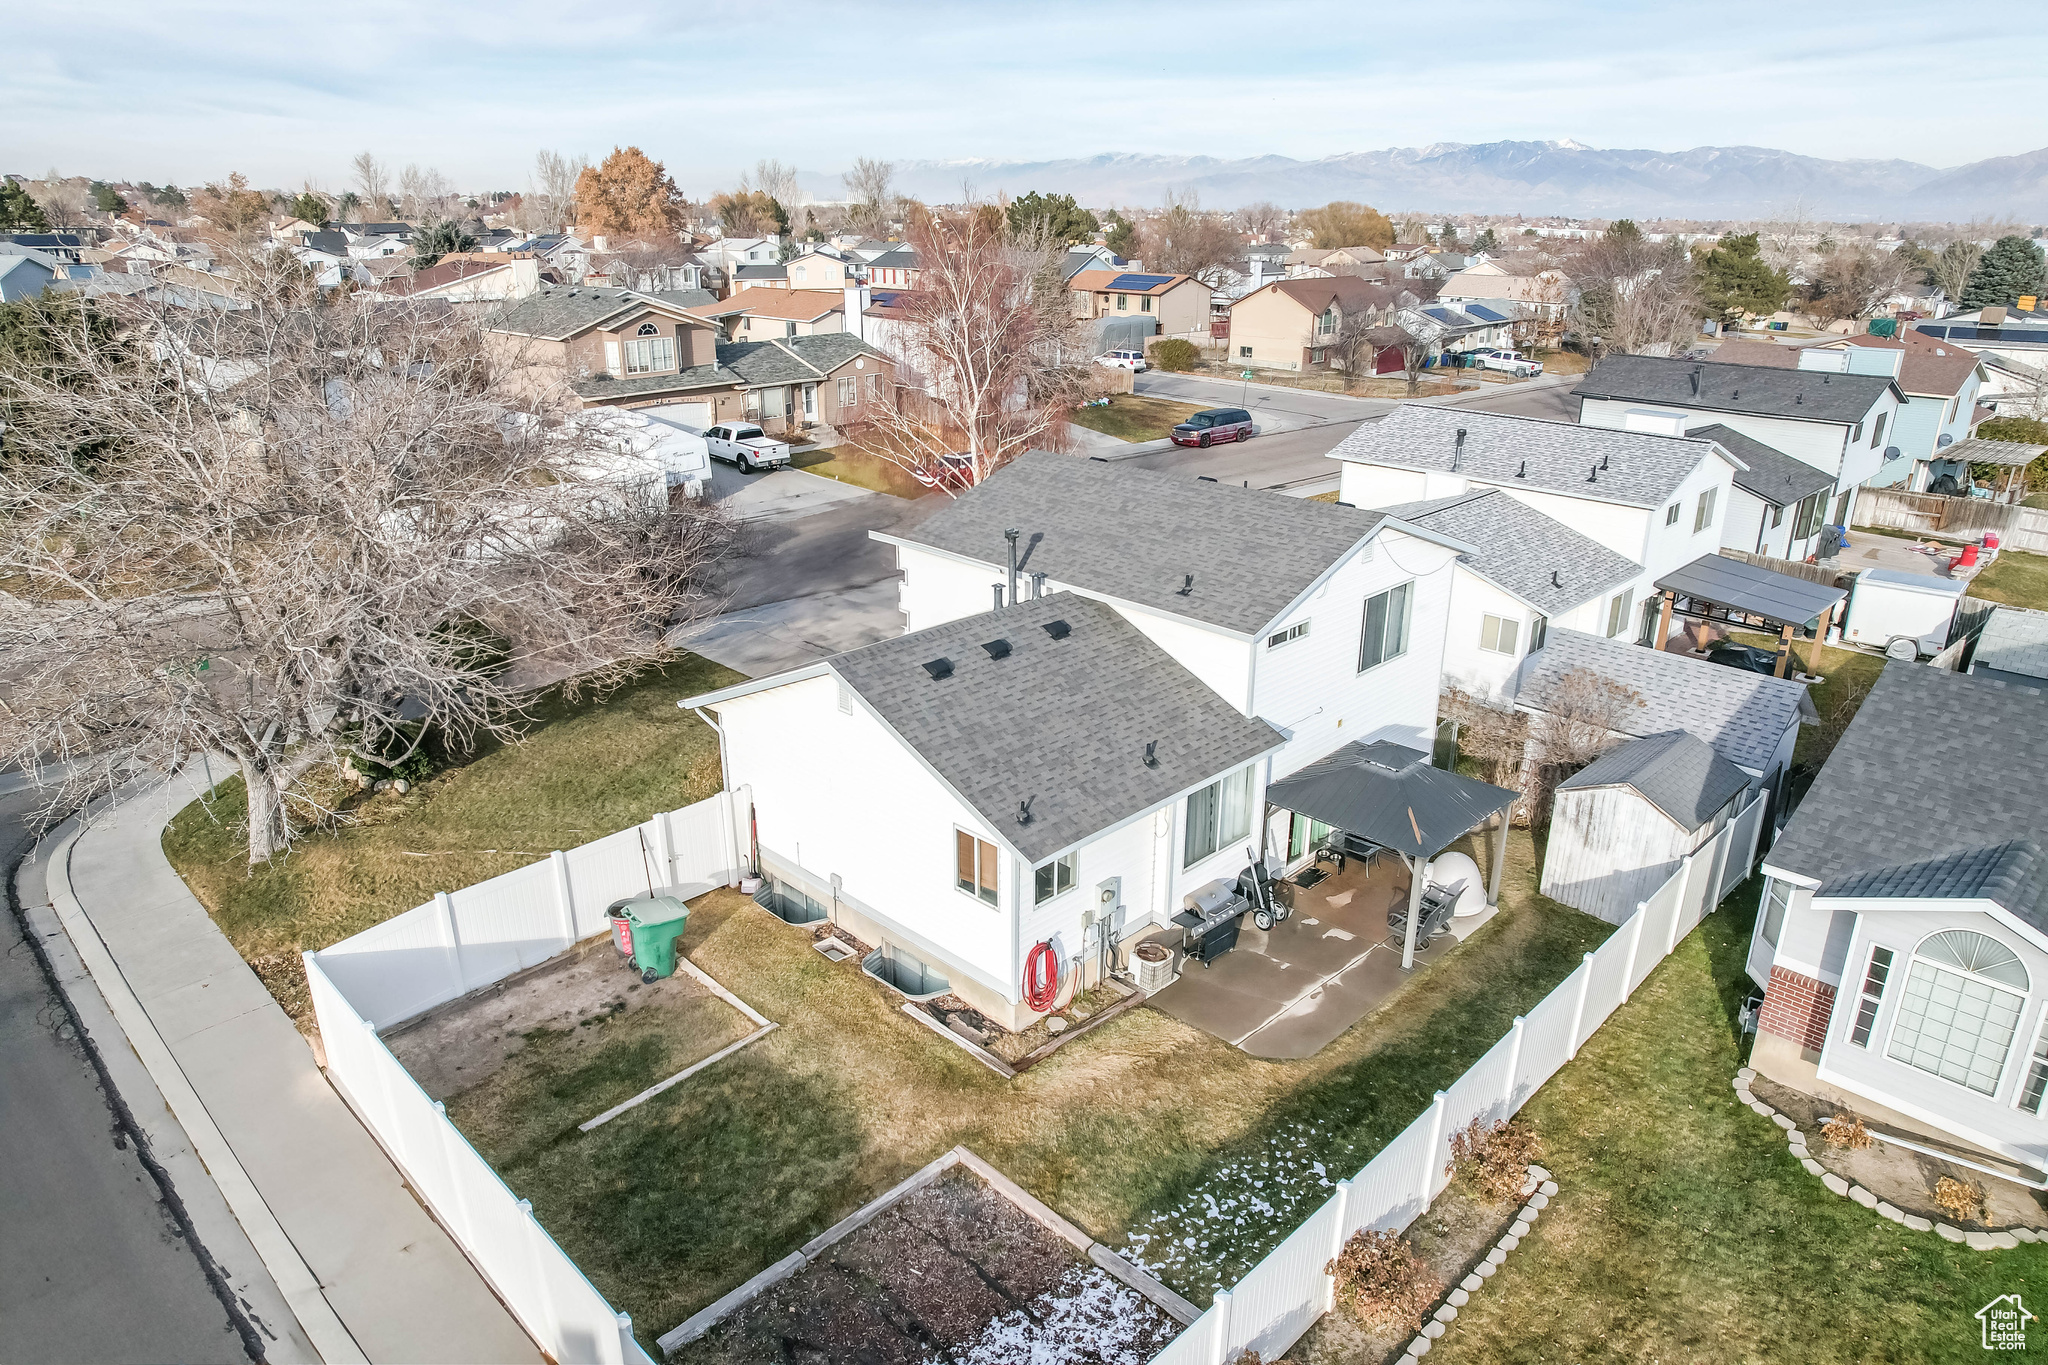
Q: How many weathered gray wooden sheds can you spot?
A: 1